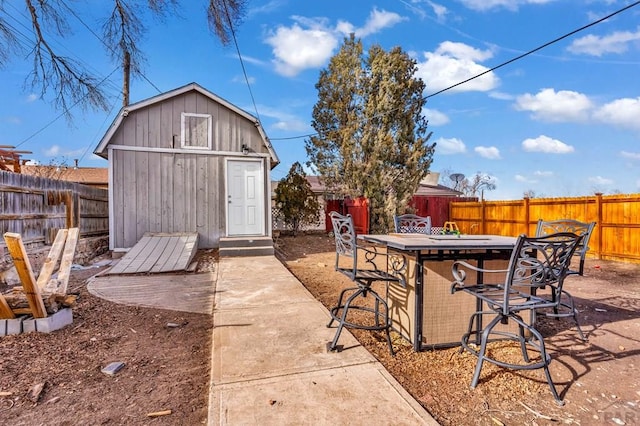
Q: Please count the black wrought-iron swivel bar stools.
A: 4